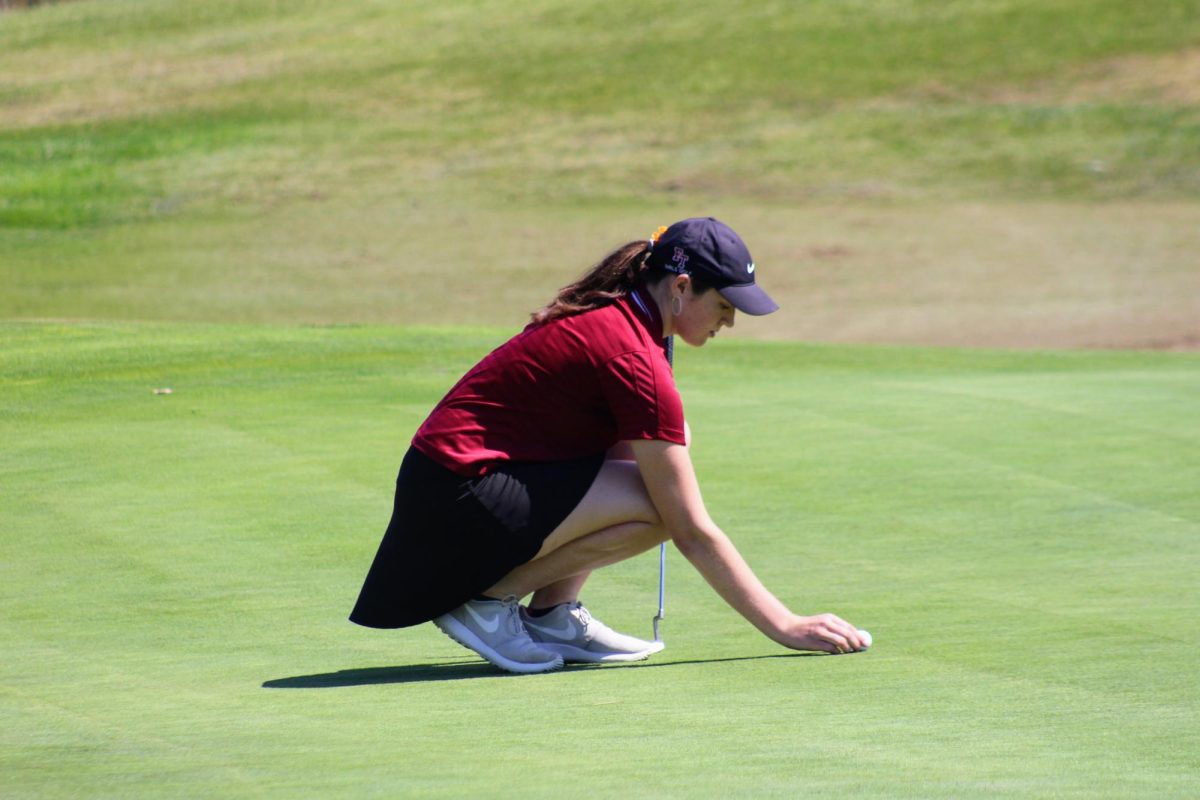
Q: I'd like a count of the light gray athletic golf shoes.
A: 2